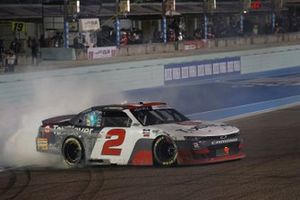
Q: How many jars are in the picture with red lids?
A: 0